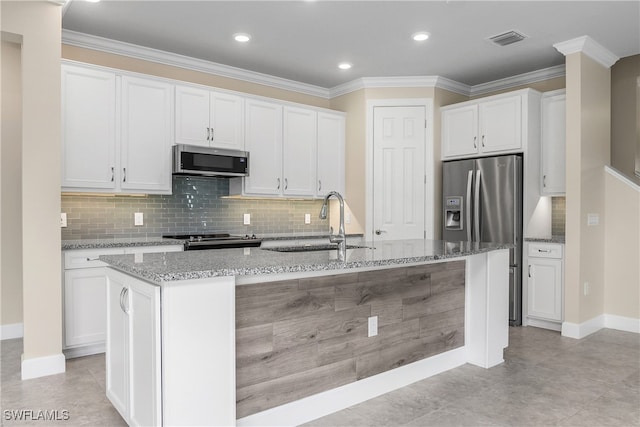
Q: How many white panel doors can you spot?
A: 1